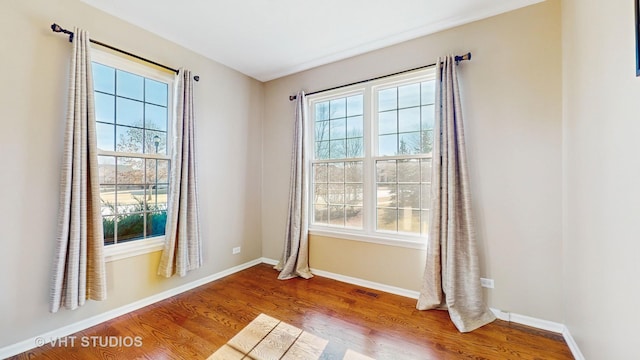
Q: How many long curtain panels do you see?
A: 4